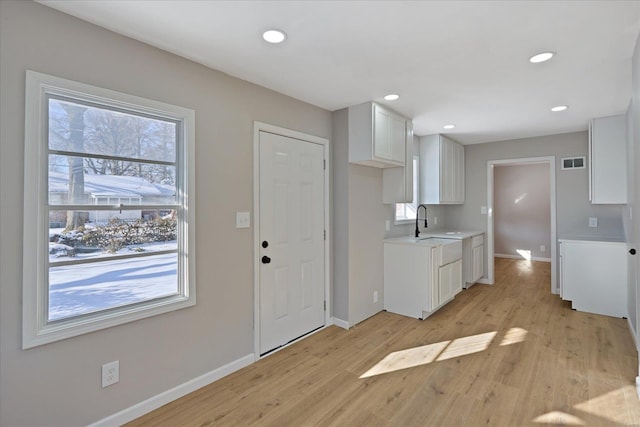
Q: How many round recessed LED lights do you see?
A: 5